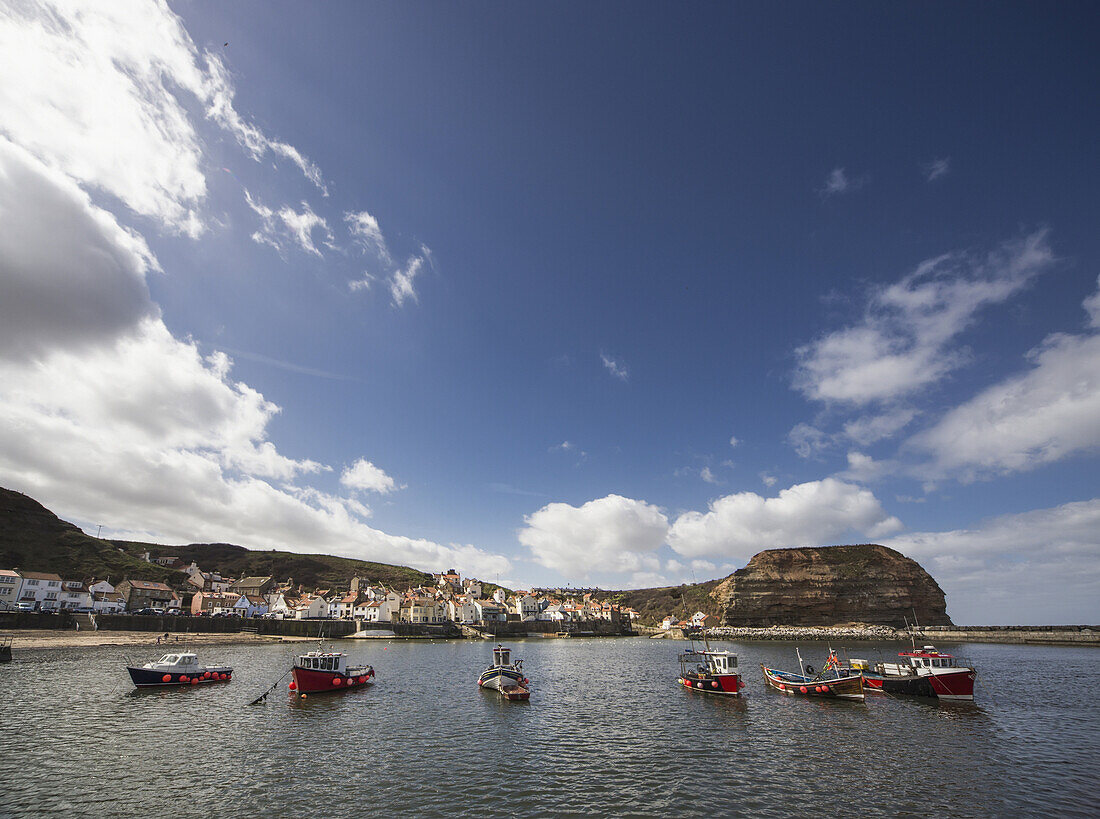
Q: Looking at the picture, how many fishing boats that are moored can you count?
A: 6